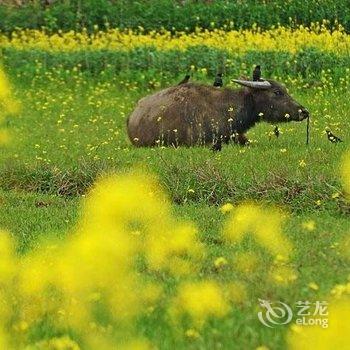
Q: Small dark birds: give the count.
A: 6